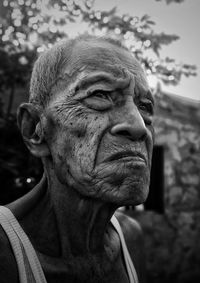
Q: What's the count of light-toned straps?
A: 2